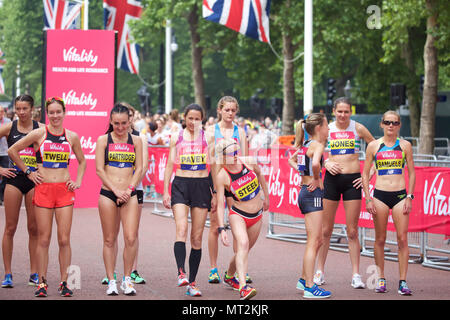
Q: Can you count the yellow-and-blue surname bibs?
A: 7